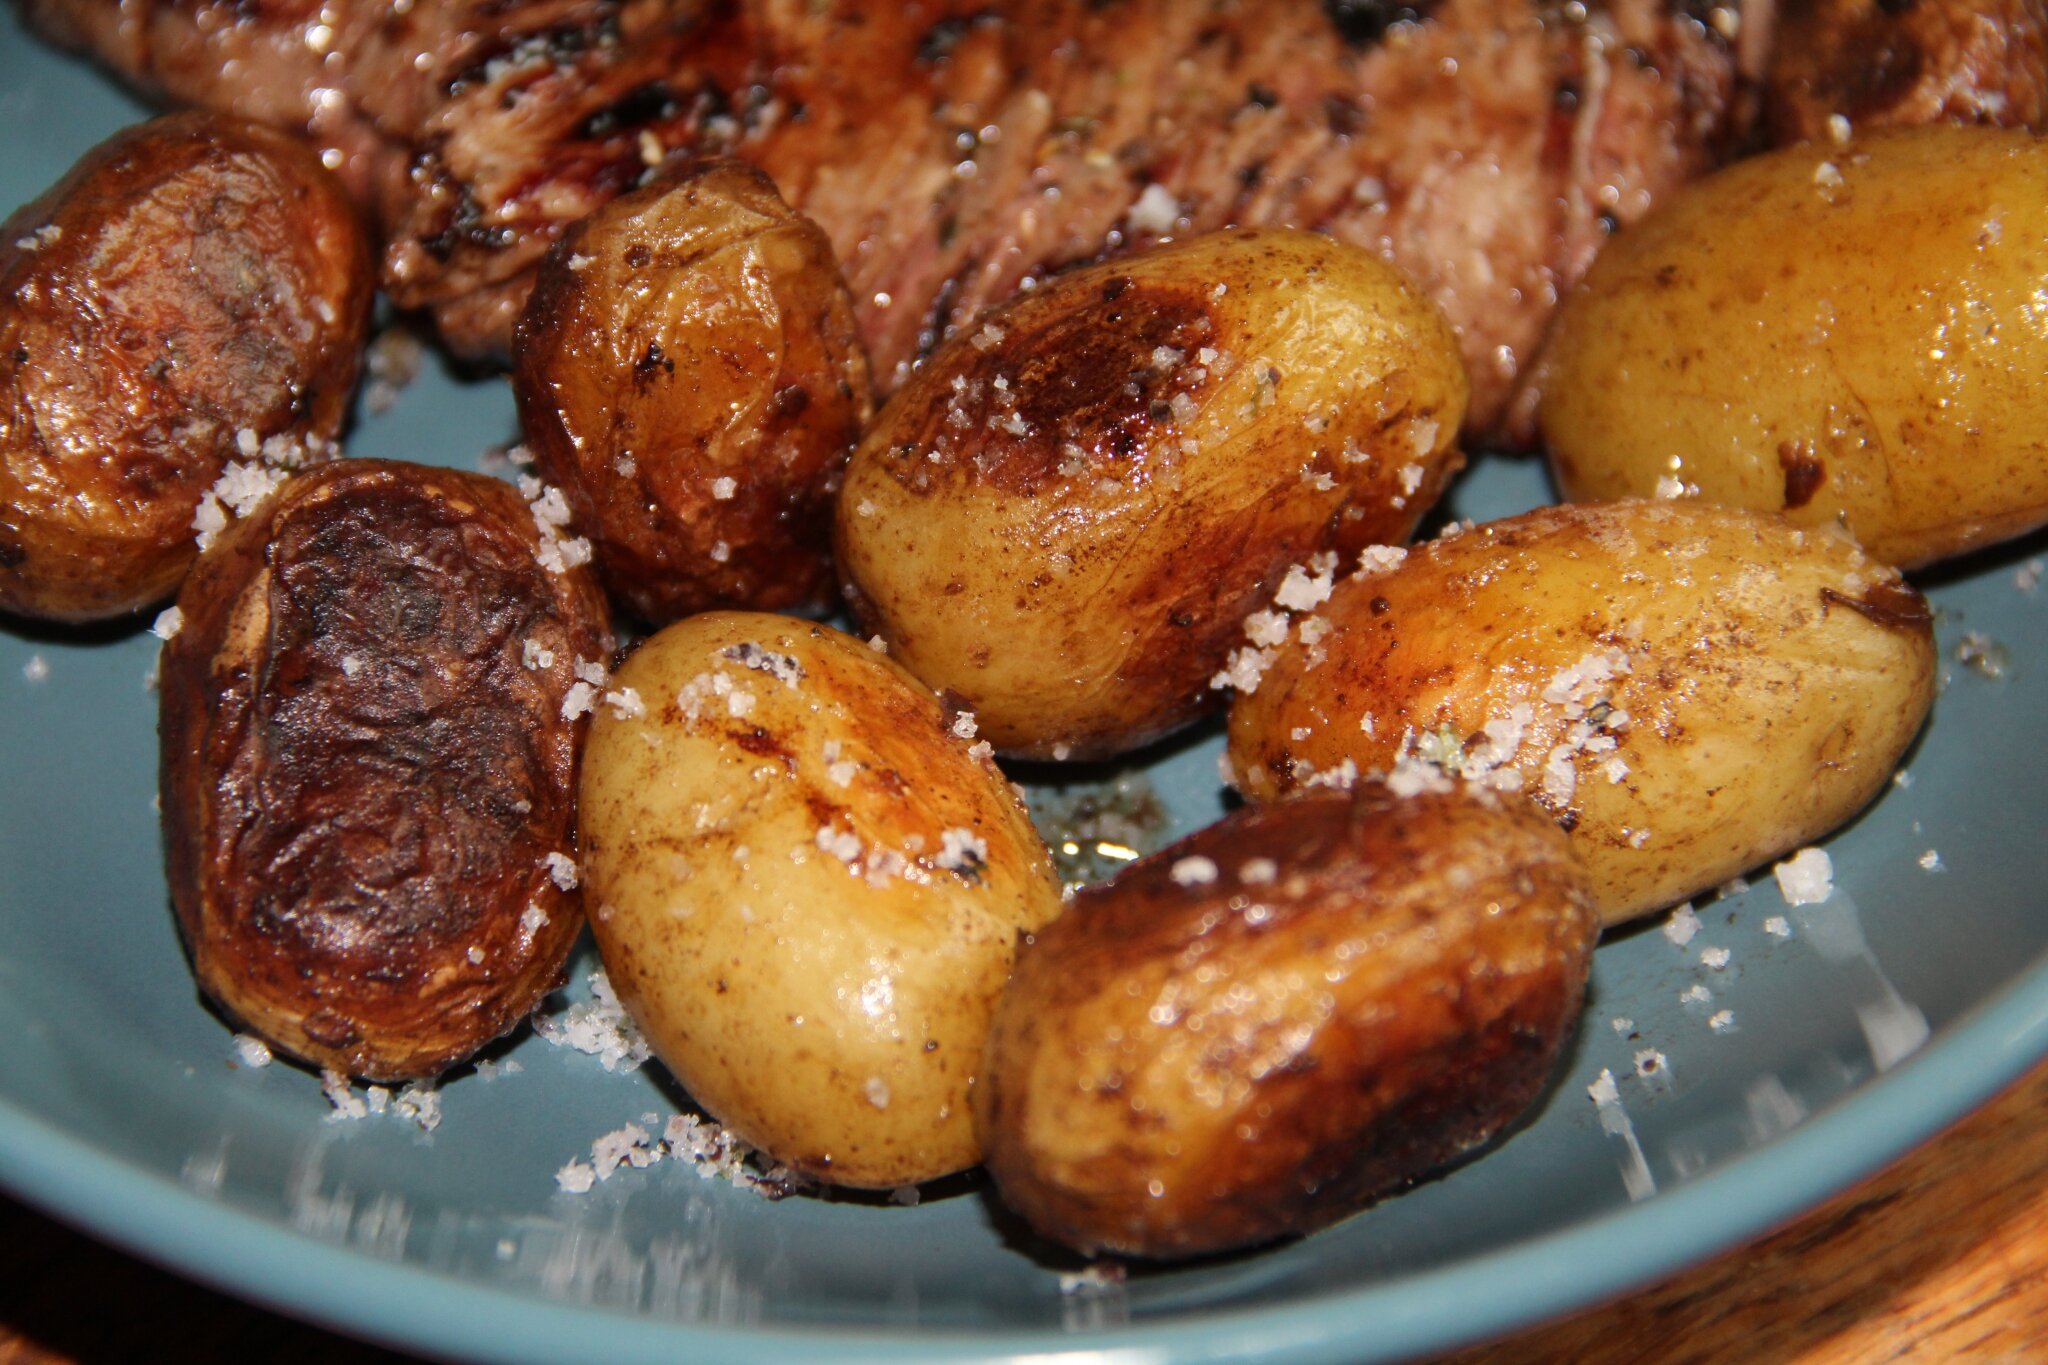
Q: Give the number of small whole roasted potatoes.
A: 8